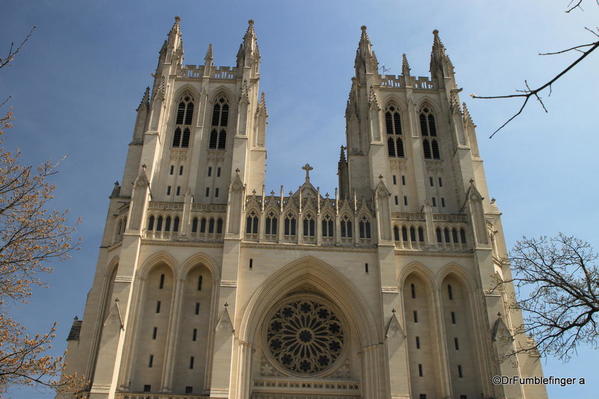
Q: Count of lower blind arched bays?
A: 4